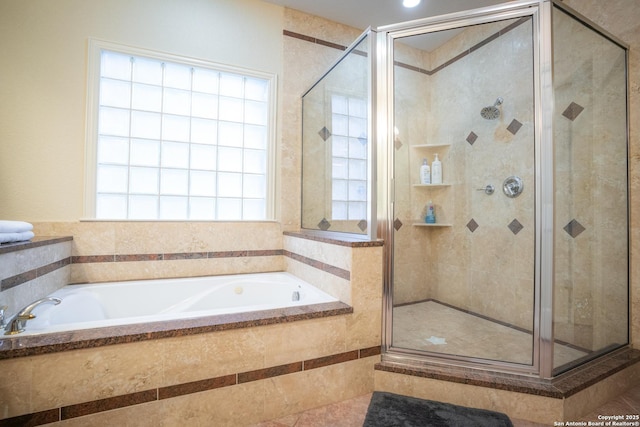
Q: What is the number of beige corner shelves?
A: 3